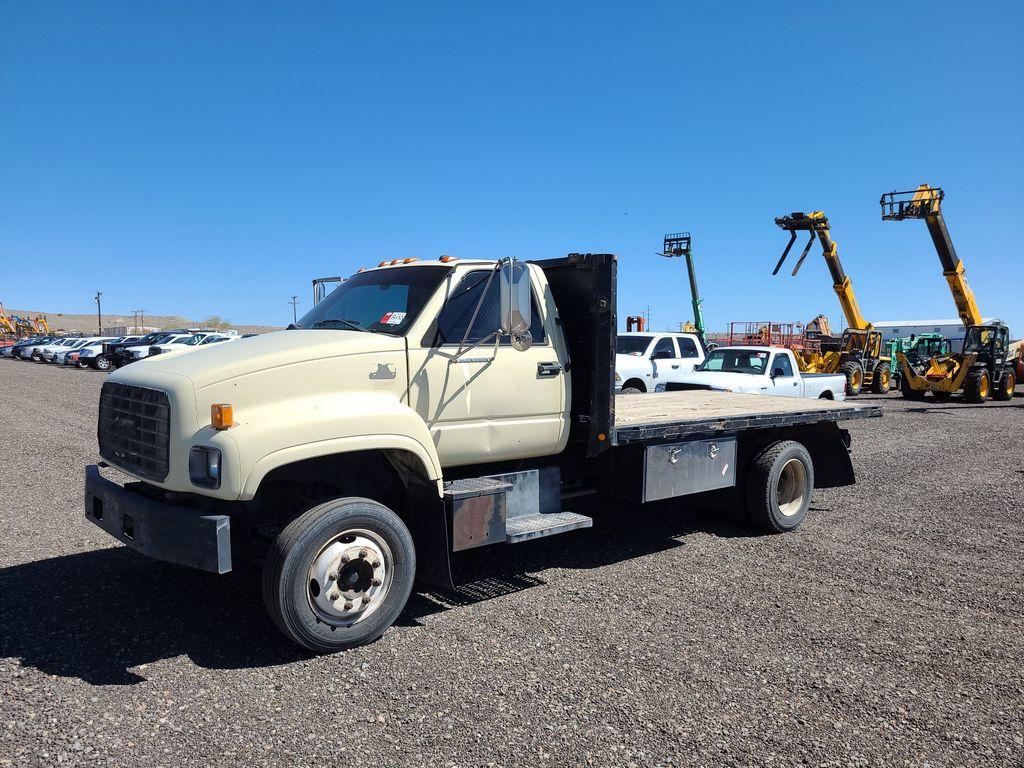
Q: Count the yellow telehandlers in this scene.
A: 2